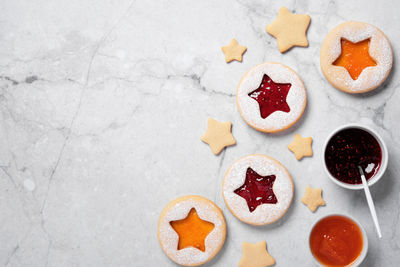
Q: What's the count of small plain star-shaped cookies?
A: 6